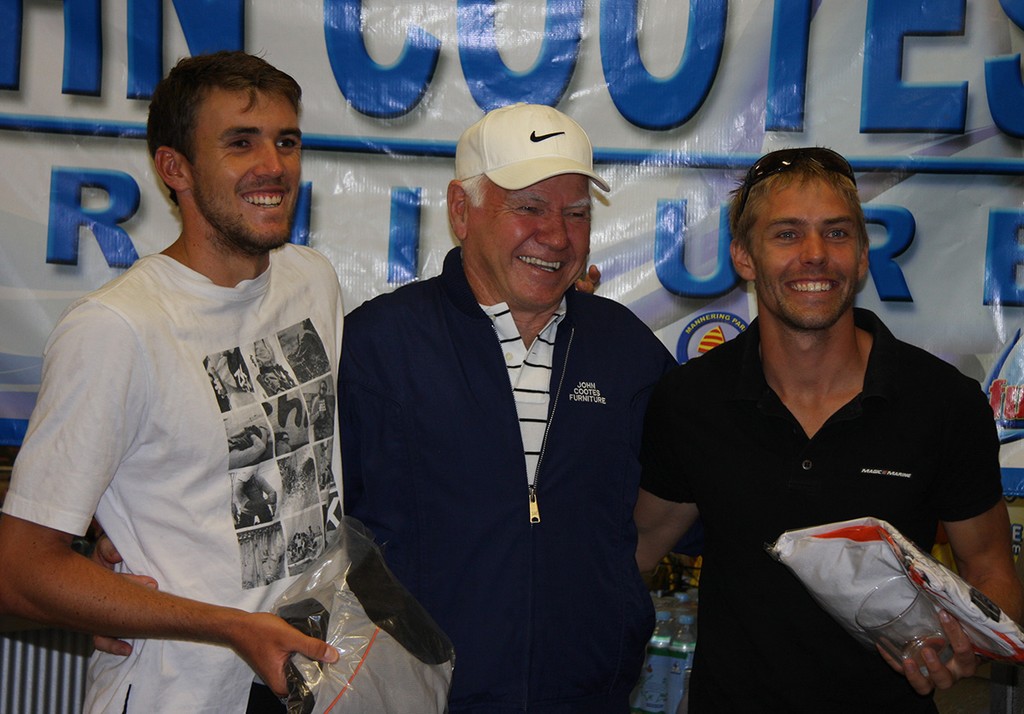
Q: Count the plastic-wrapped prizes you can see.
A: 2